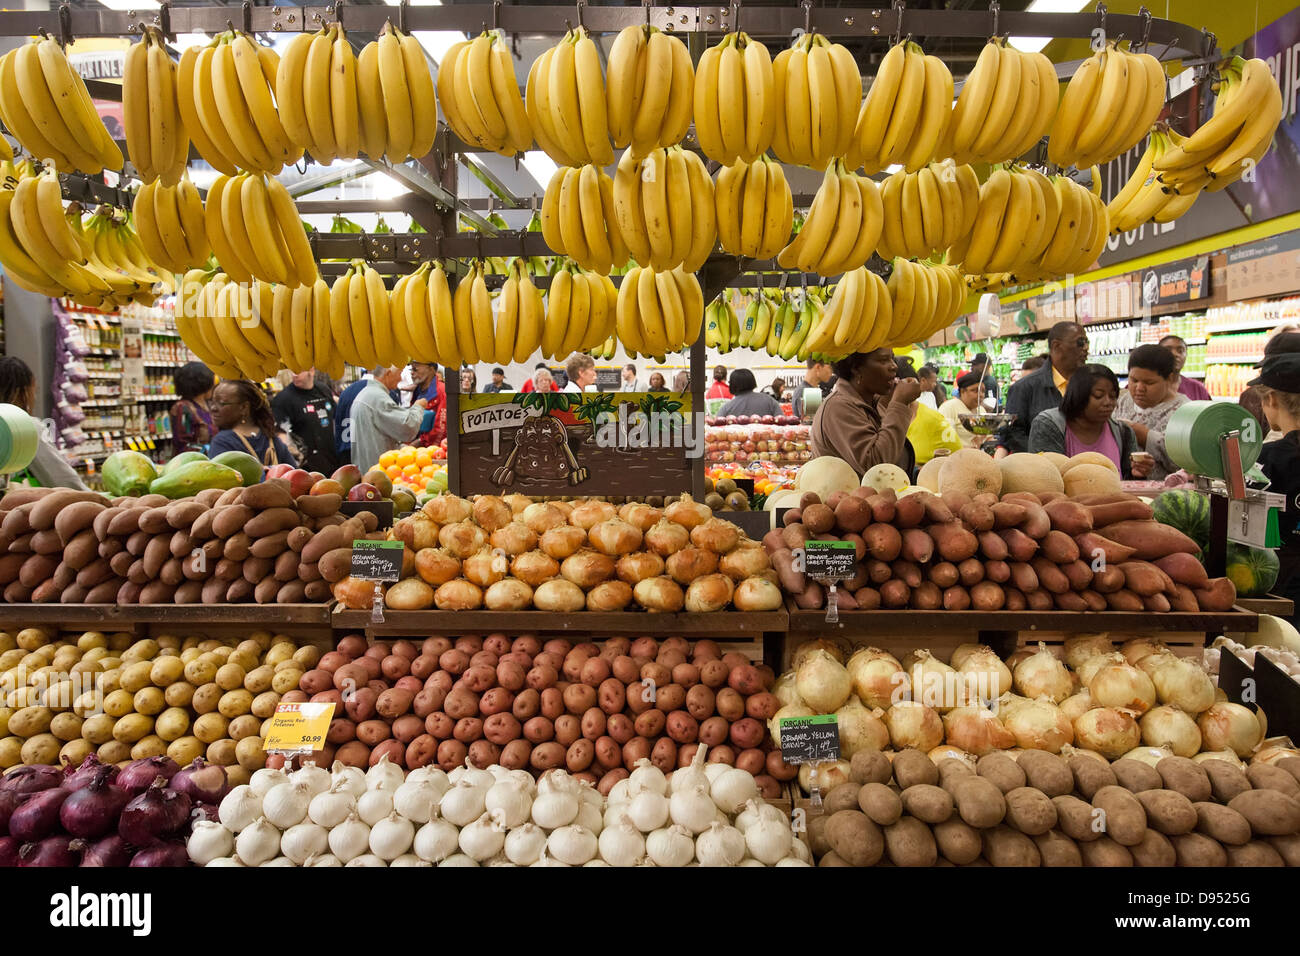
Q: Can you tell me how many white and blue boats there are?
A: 0